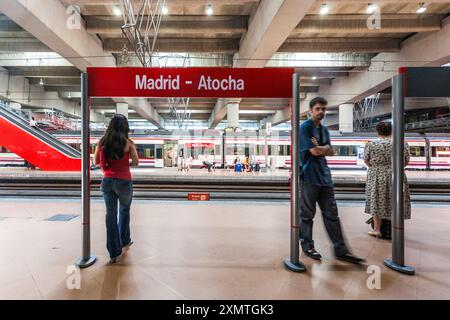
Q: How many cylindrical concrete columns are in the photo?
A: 3